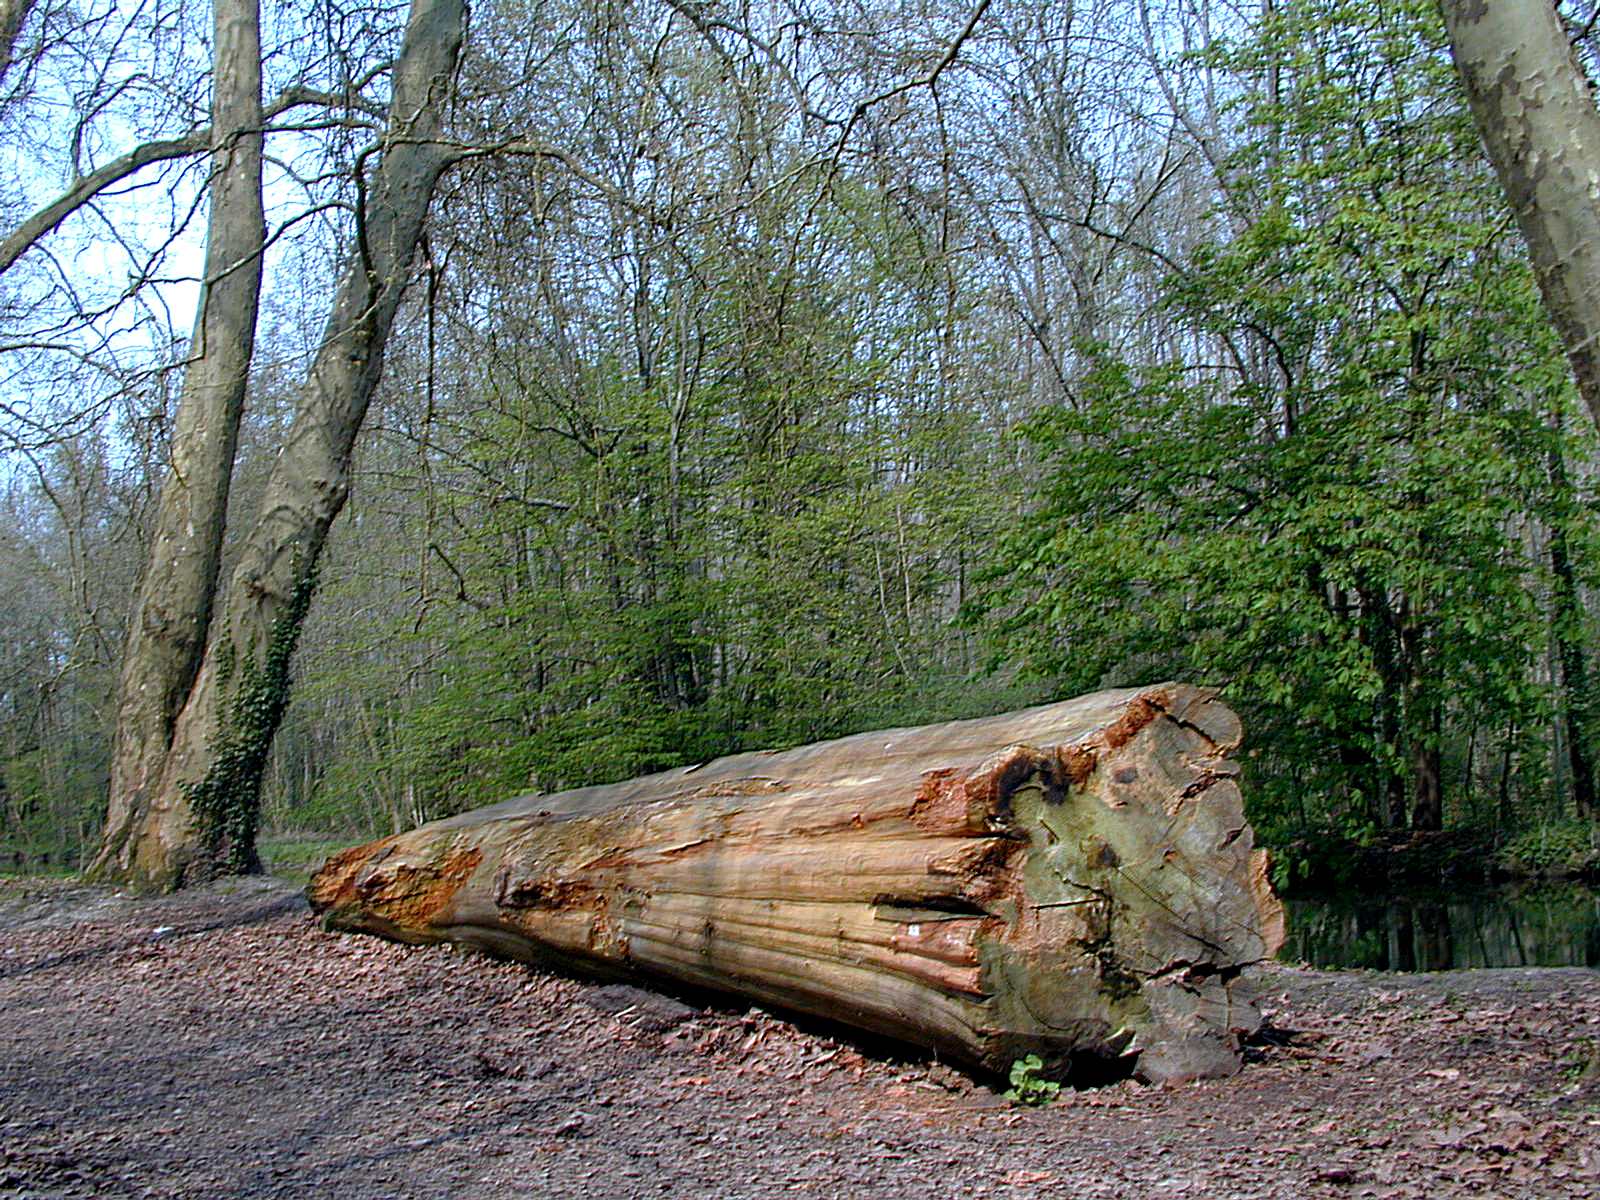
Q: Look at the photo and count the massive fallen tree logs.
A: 1